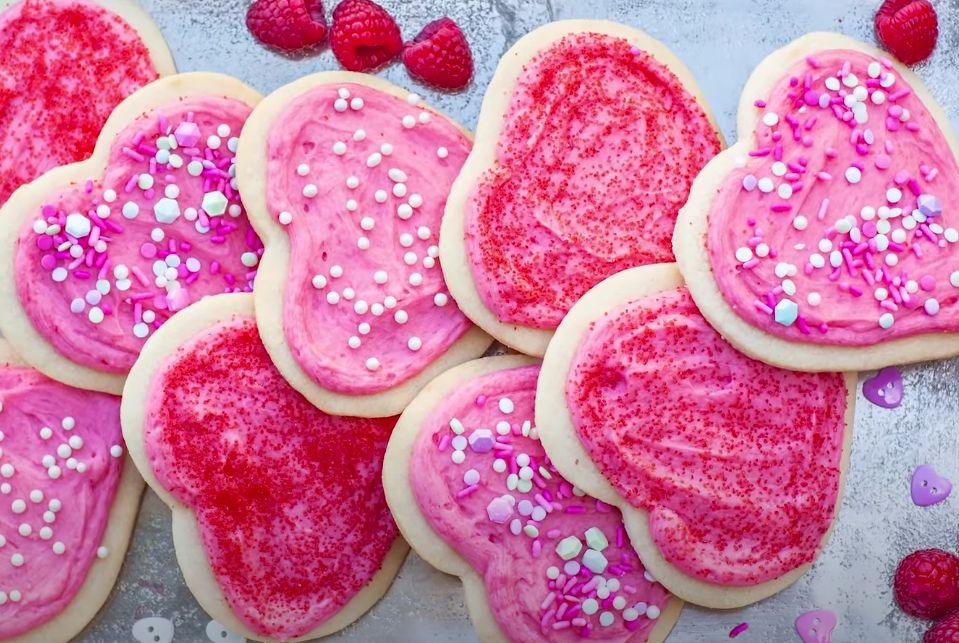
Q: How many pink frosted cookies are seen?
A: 9